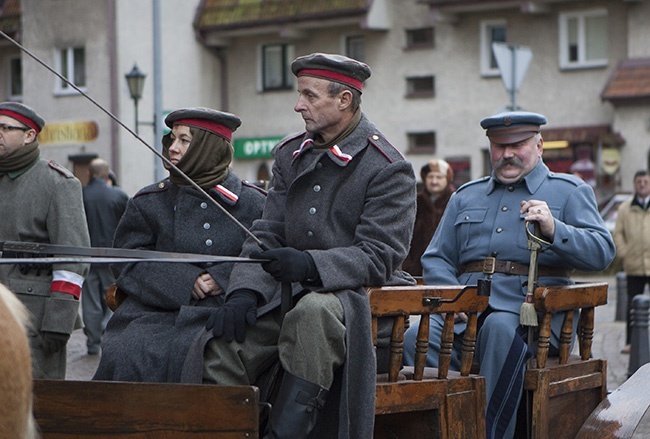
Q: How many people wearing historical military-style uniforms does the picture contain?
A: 4